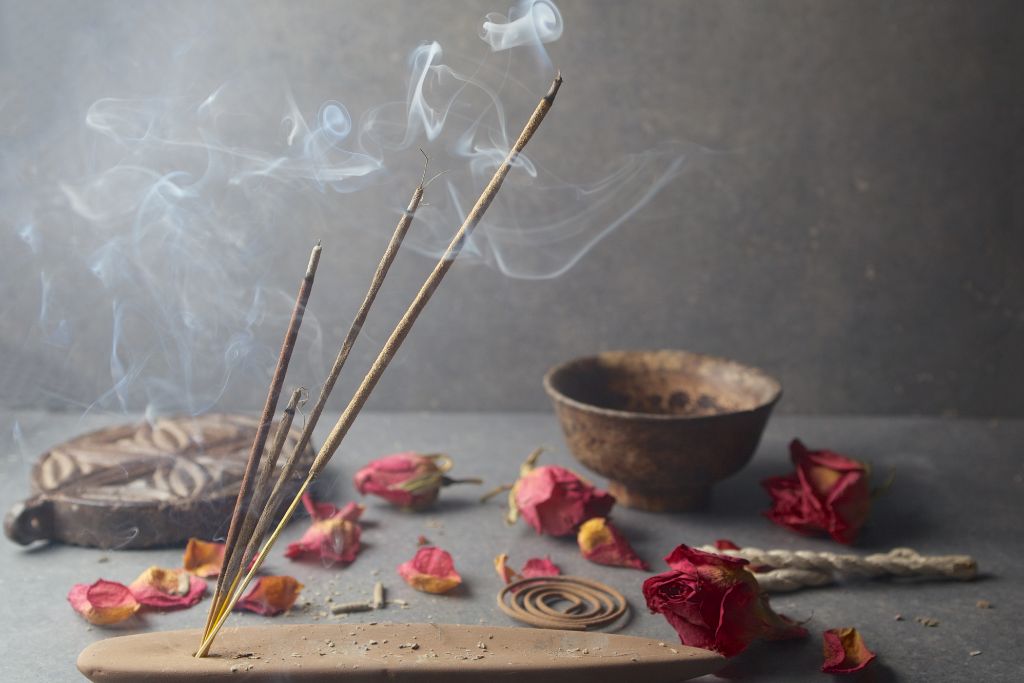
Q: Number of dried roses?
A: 4